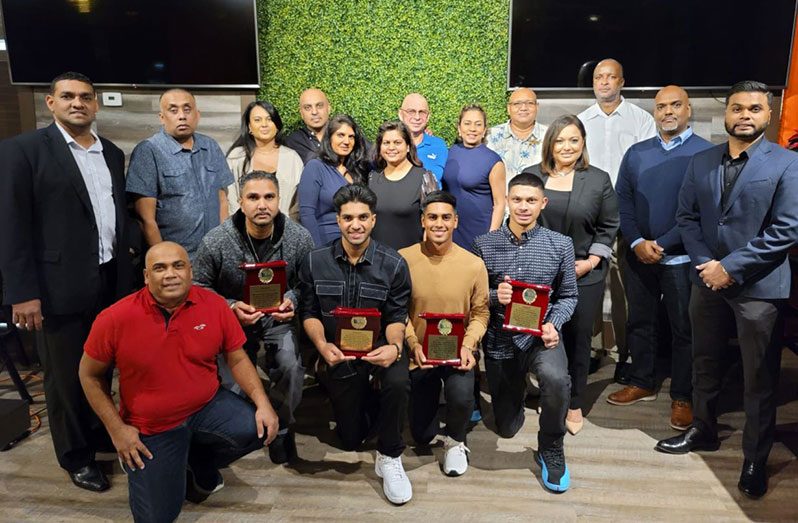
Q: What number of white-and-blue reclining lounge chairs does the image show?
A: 0